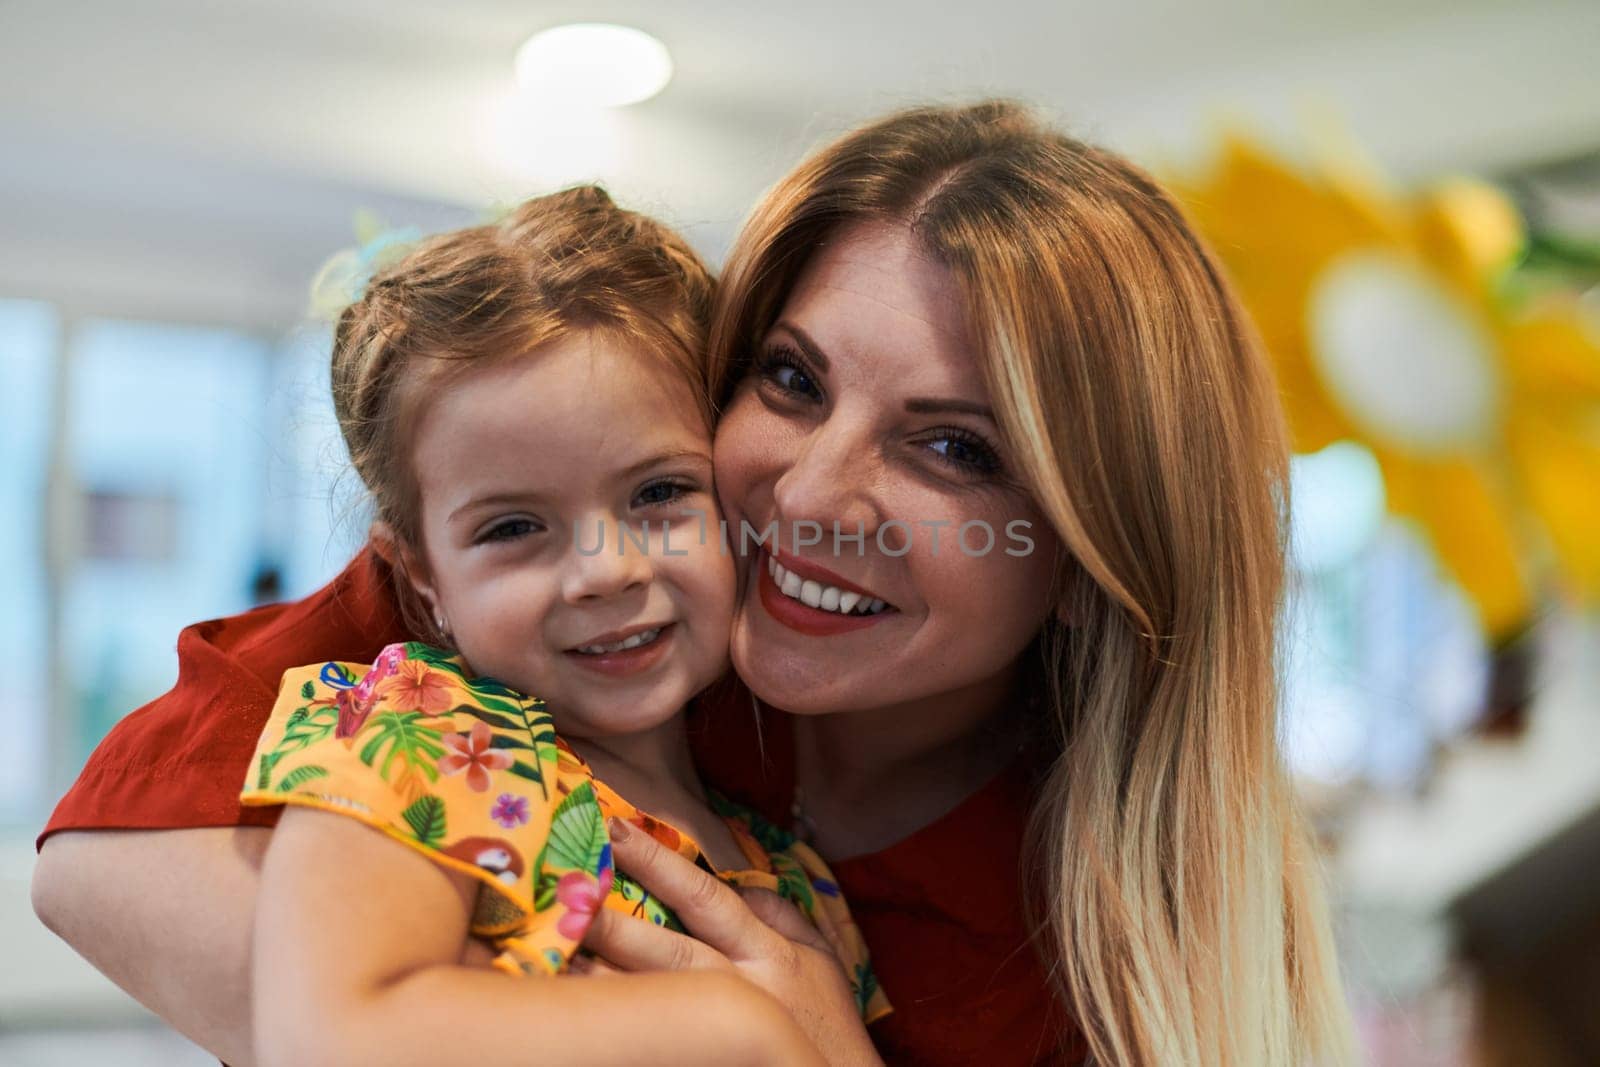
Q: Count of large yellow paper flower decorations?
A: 1